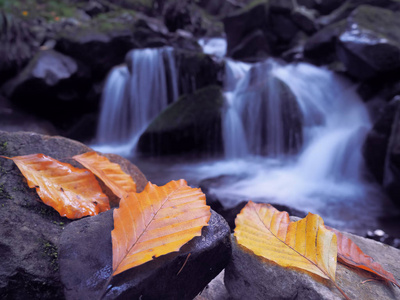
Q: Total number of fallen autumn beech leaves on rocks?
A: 5